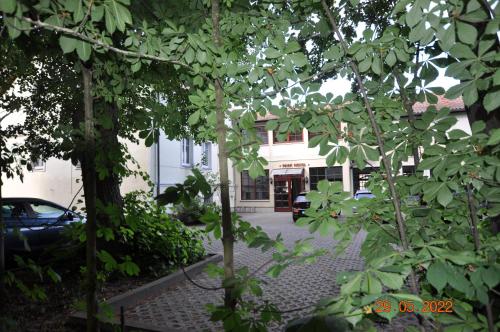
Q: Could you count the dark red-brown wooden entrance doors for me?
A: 1